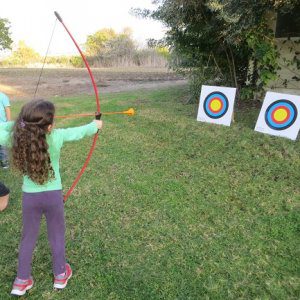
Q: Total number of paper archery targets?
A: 2